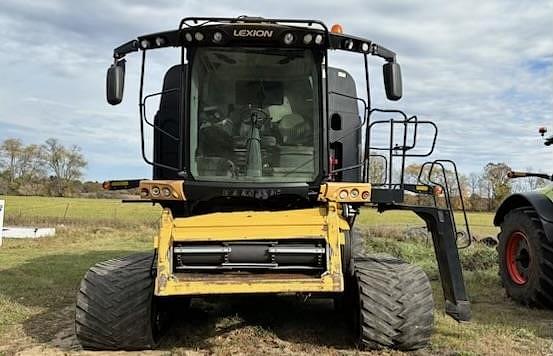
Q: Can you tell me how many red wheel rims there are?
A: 1